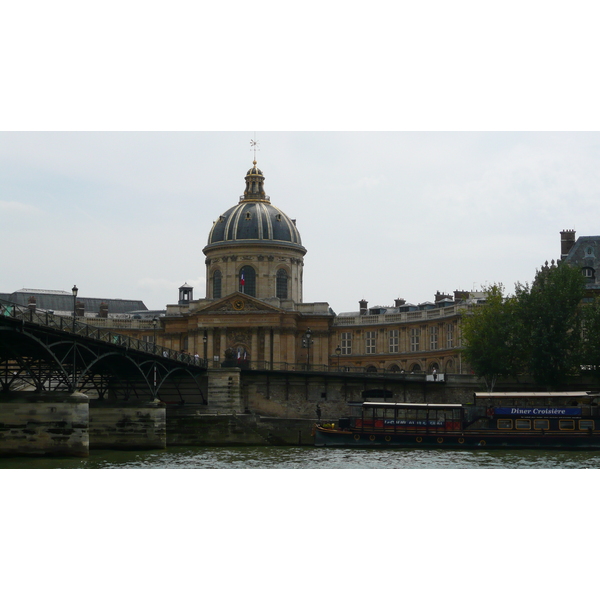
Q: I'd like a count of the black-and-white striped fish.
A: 0